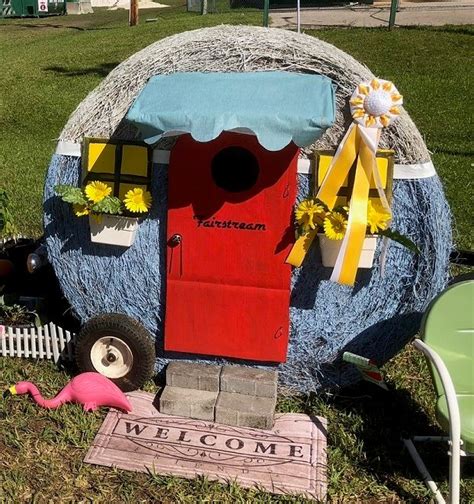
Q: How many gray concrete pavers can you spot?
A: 4